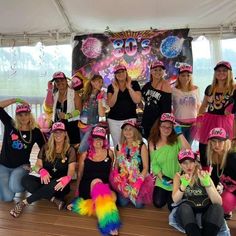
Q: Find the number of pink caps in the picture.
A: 13